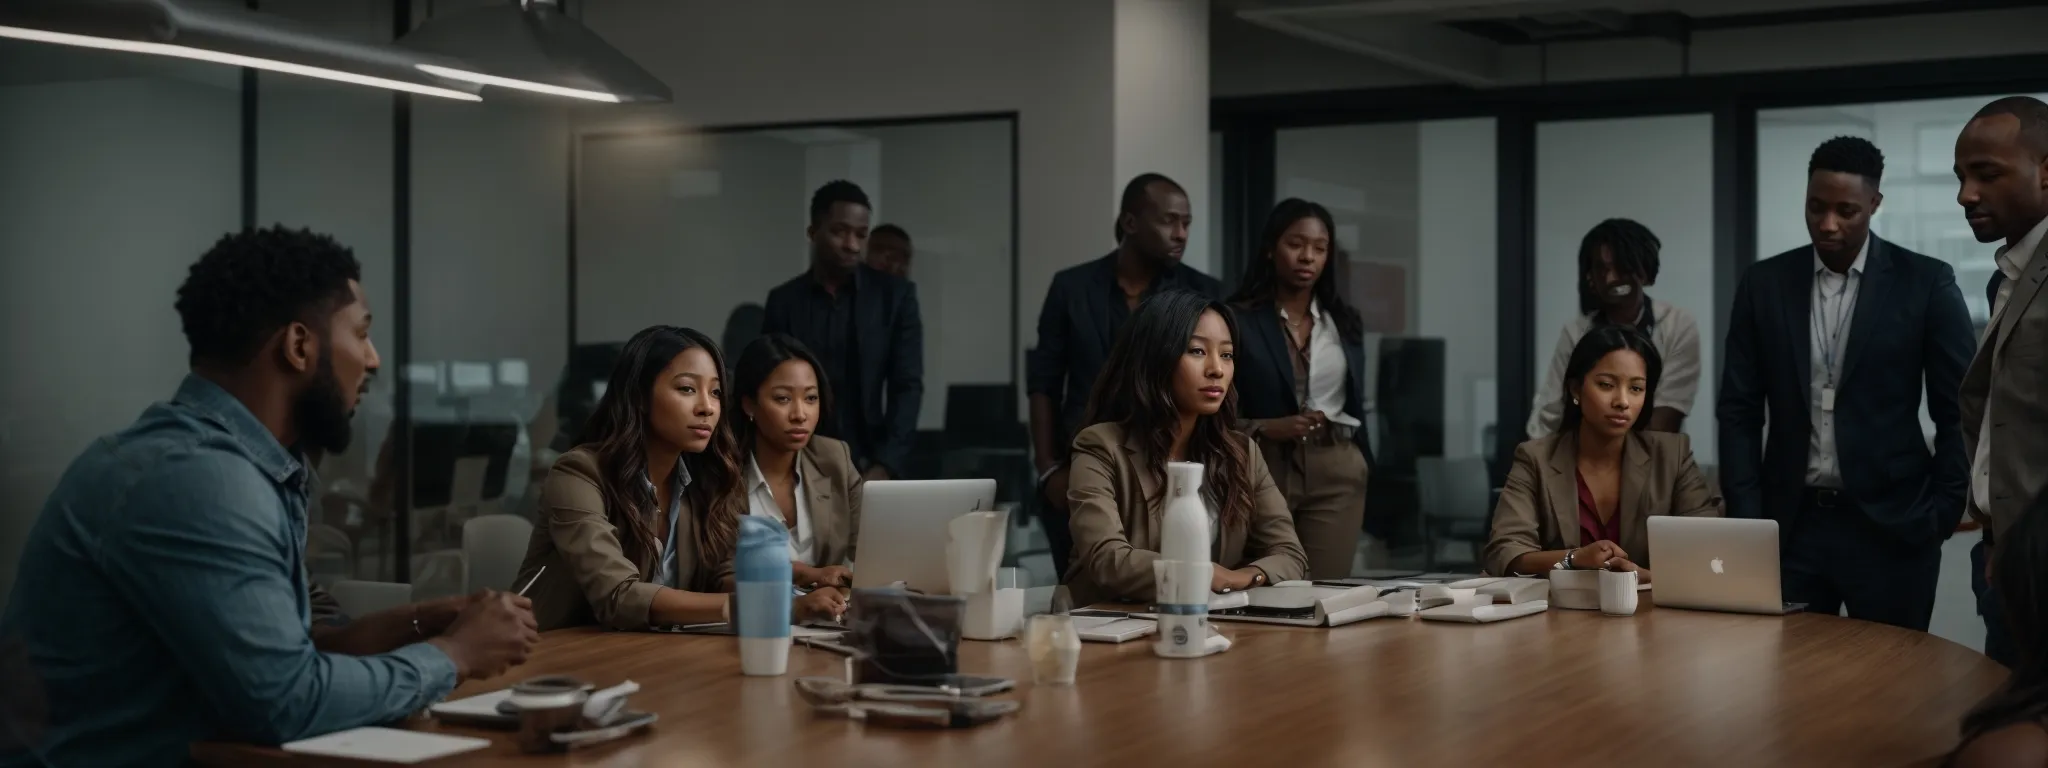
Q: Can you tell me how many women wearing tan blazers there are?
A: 4